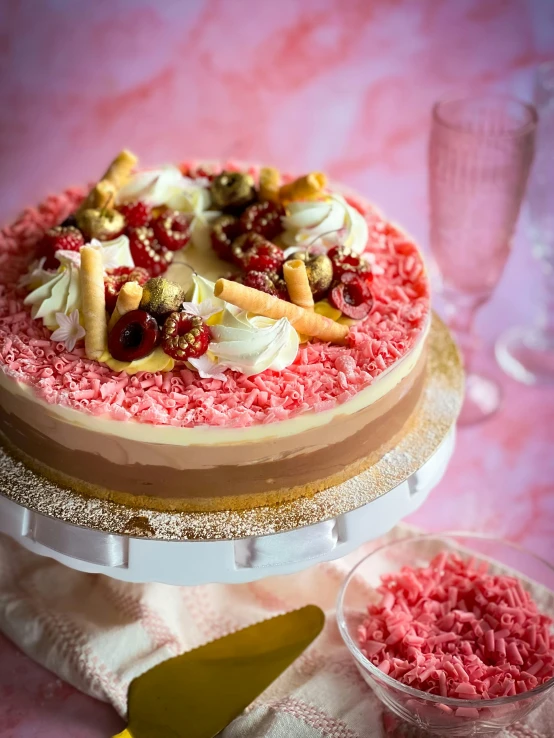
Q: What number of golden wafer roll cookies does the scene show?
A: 8